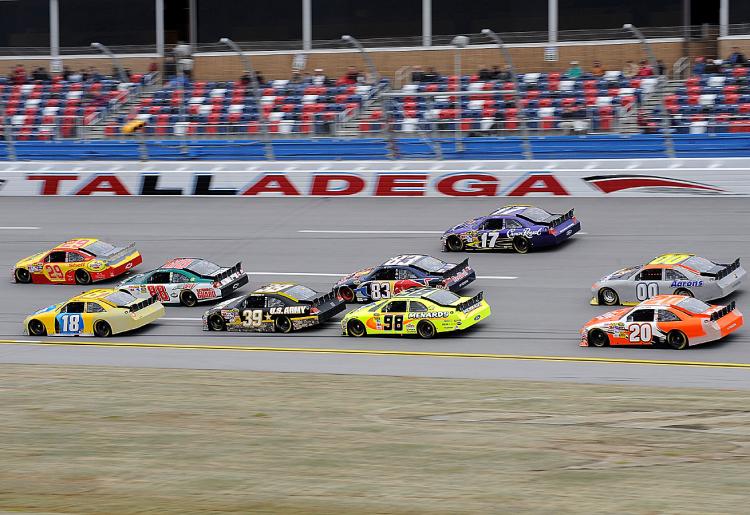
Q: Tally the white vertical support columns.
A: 6